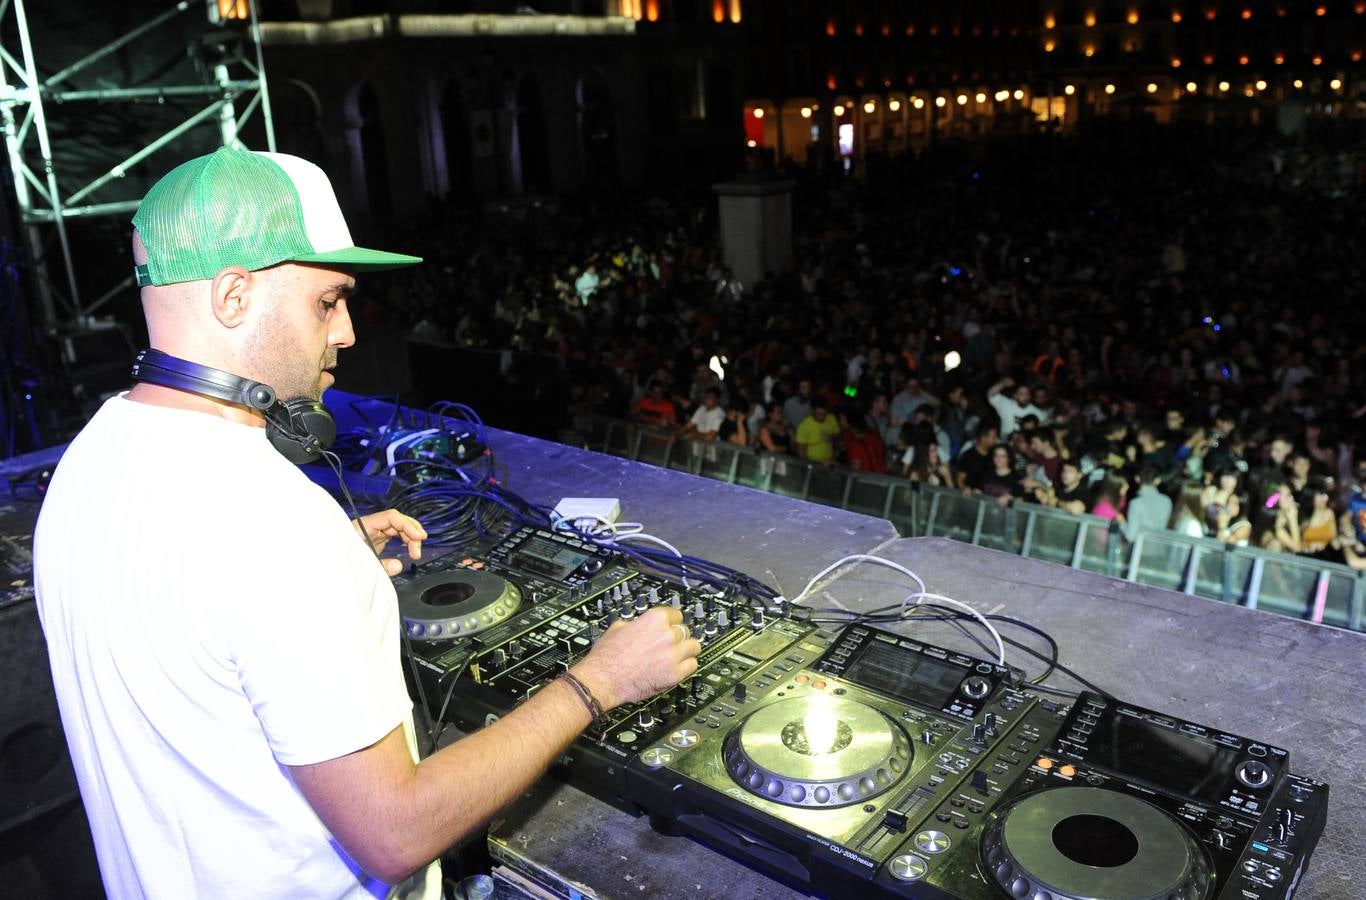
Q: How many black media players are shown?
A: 3